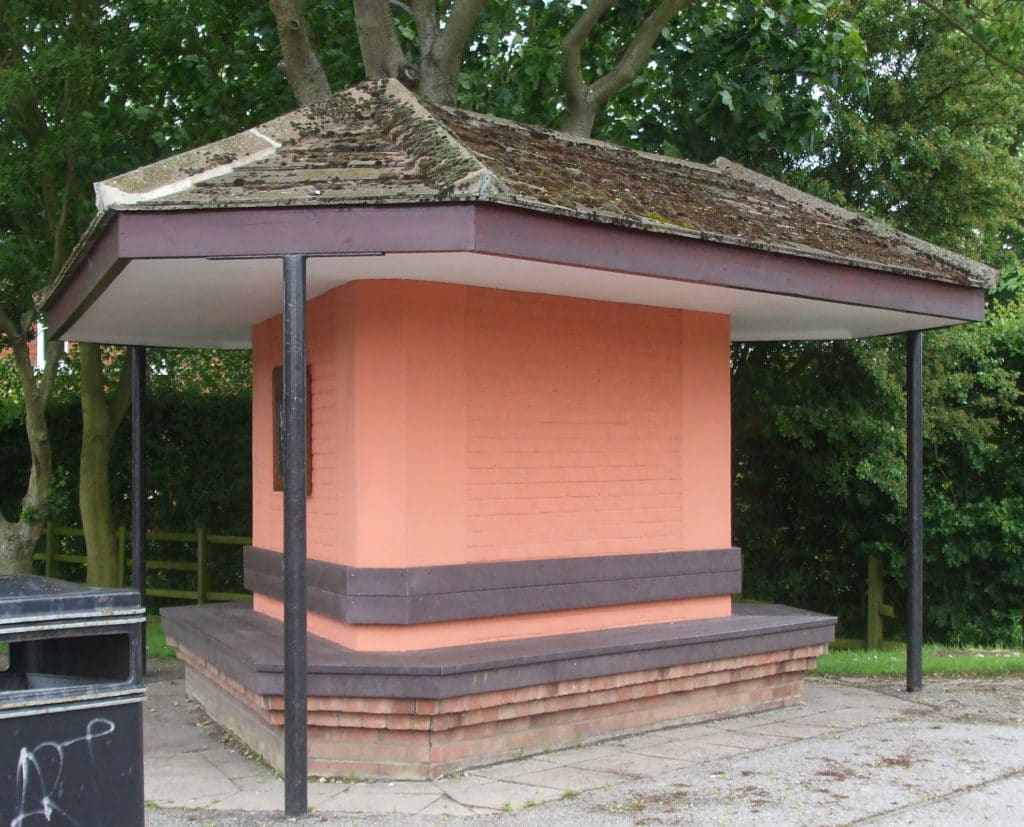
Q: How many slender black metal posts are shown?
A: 3